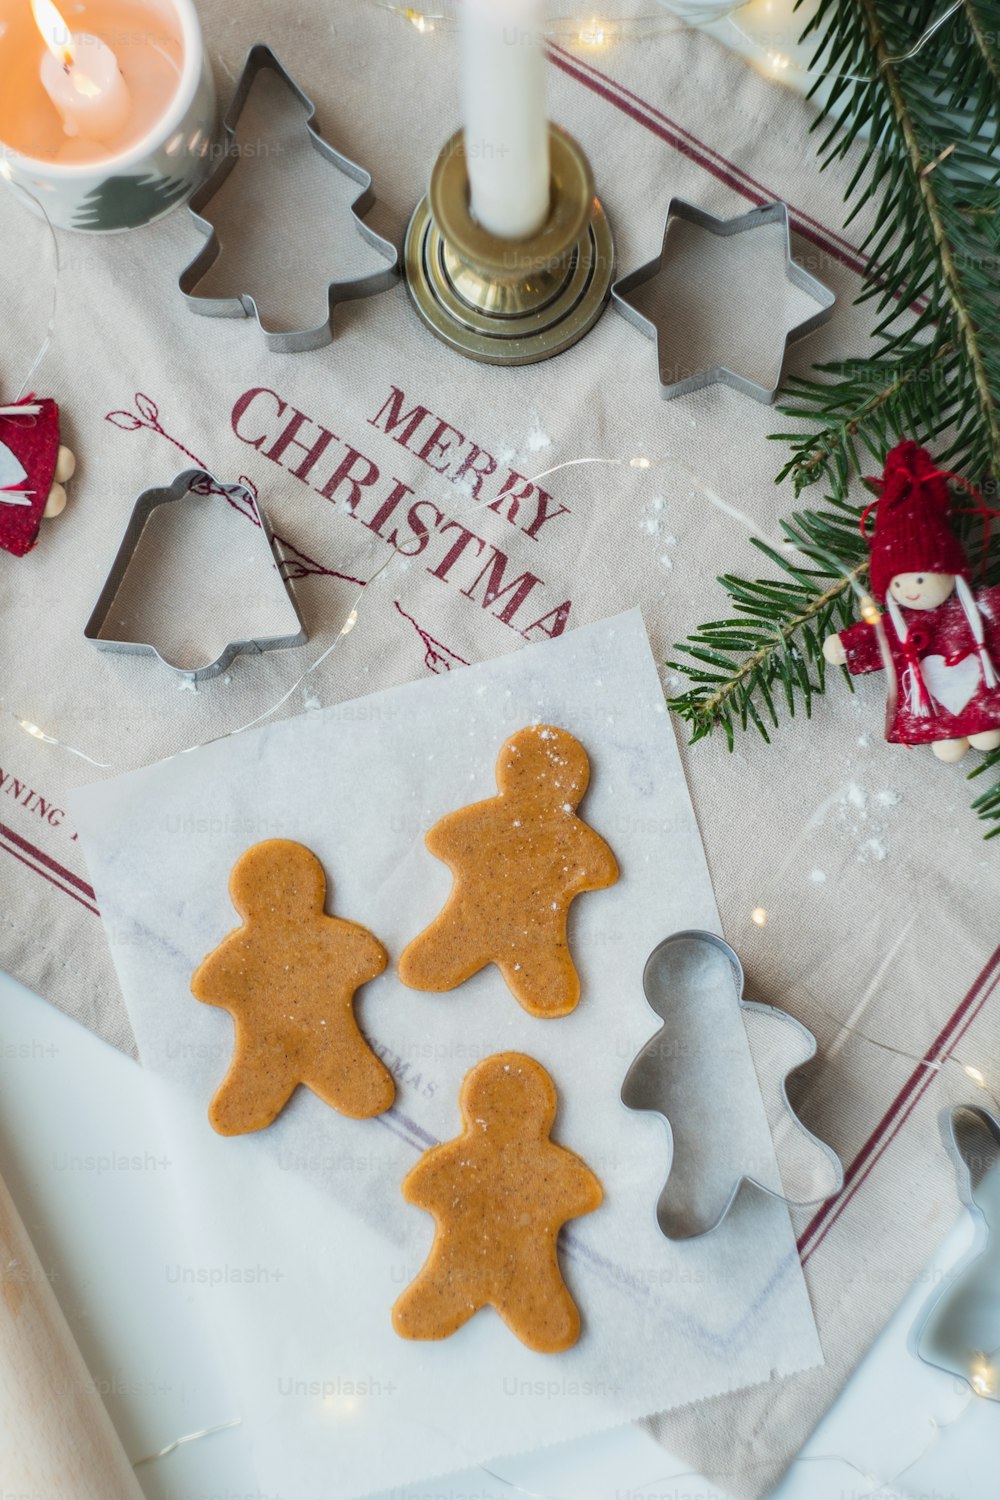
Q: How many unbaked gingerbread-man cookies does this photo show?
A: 3